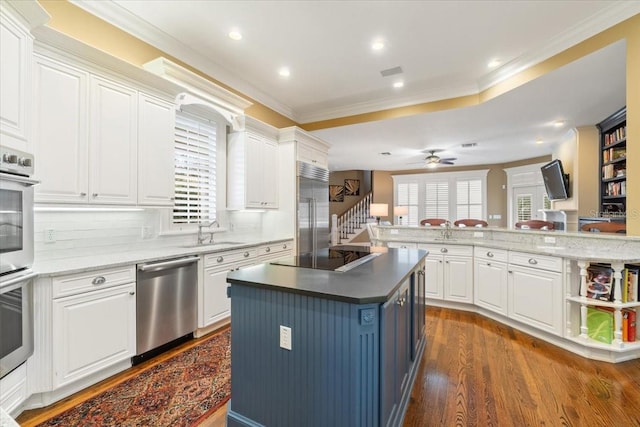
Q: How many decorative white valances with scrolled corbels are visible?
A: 1